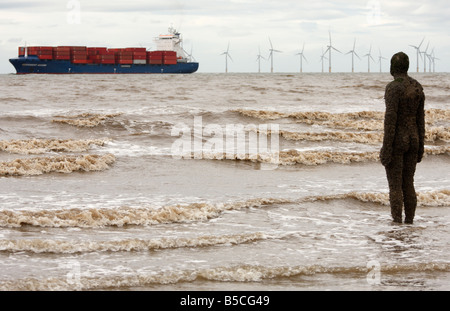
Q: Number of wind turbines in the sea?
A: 13